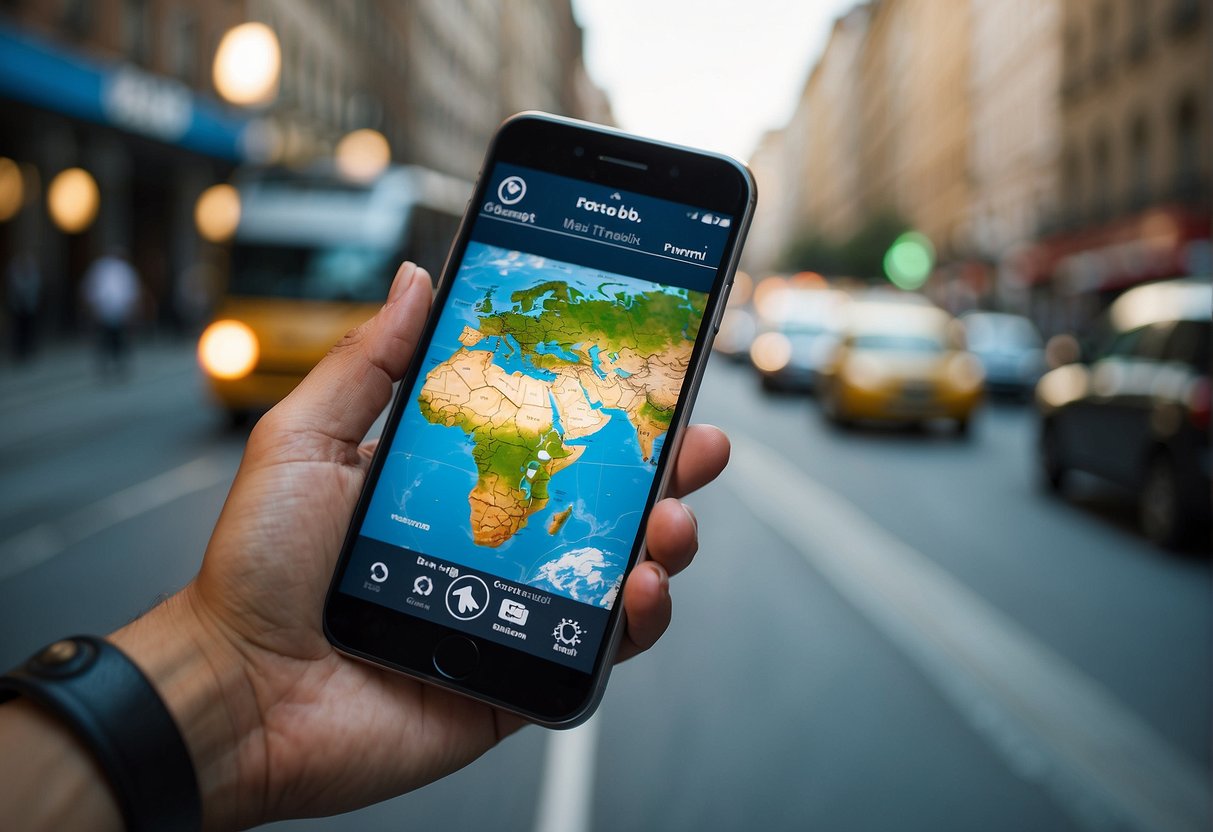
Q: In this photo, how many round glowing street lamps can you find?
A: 5